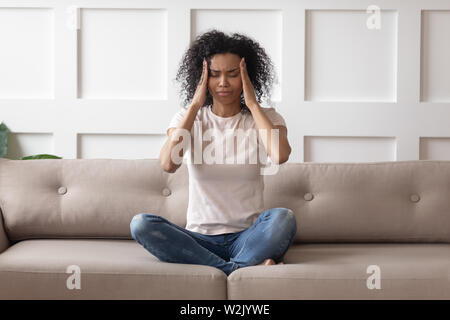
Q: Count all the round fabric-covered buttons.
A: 4